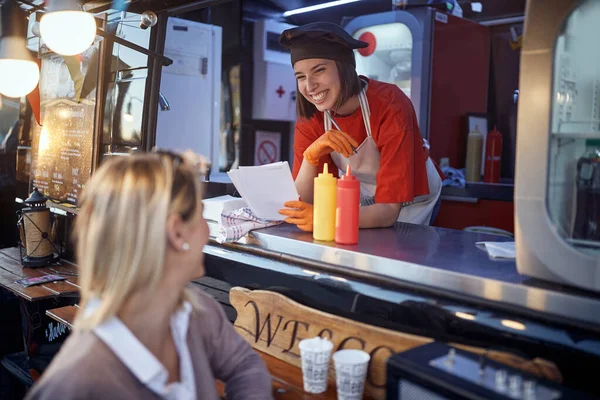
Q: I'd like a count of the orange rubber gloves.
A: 2